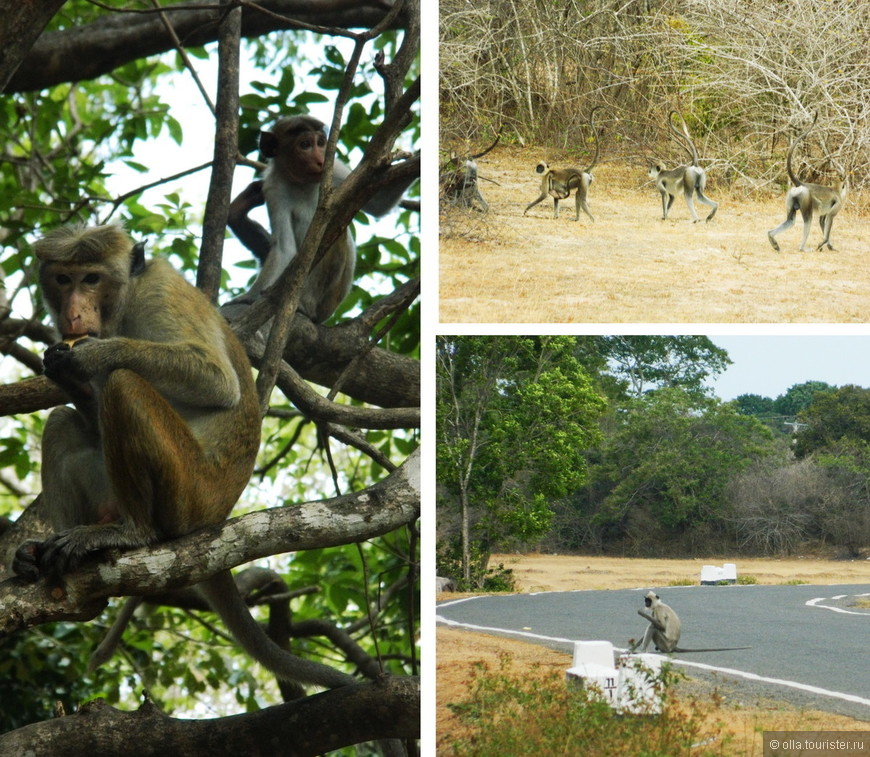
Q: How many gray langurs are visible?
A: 5